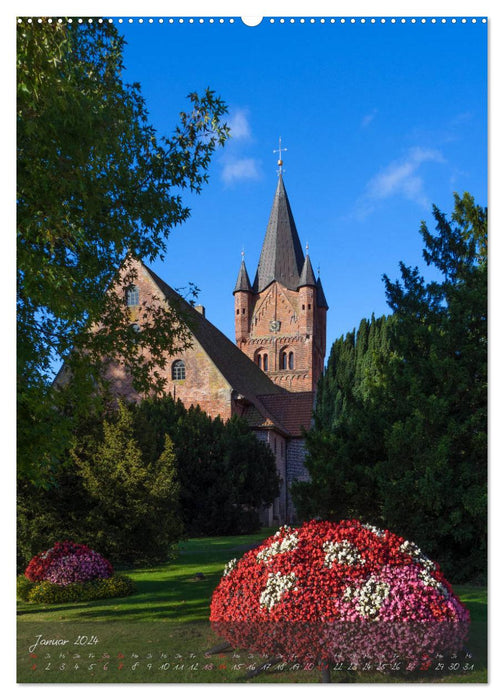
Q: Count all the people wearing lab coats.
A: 0